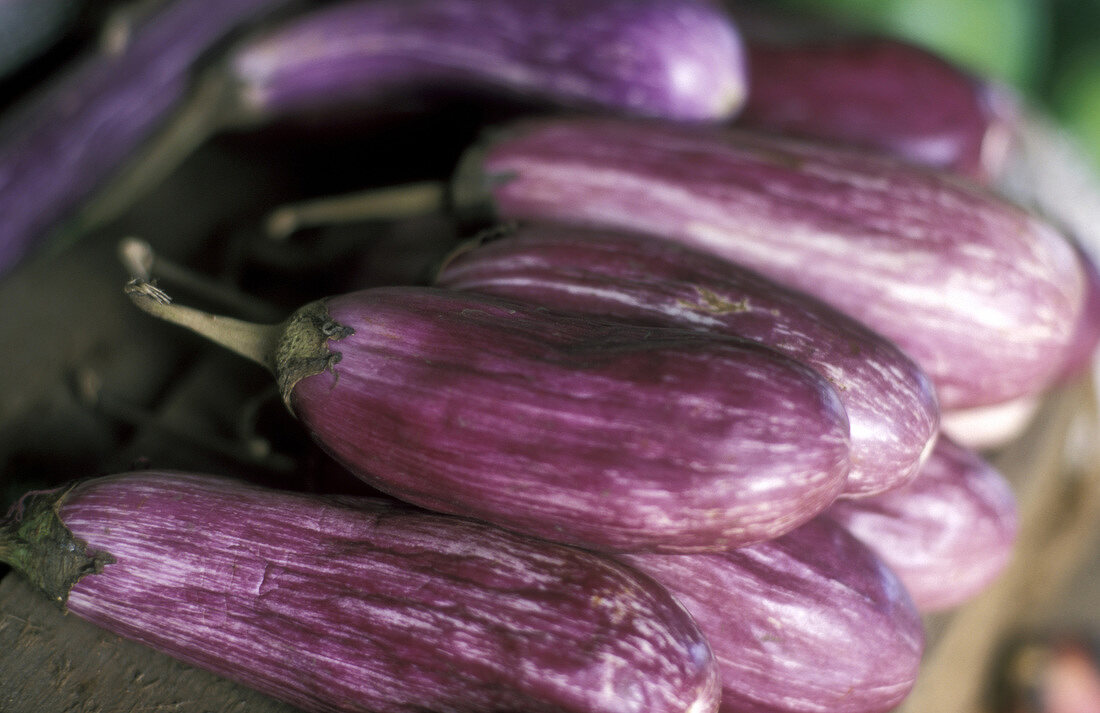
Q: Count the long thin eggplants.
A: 2